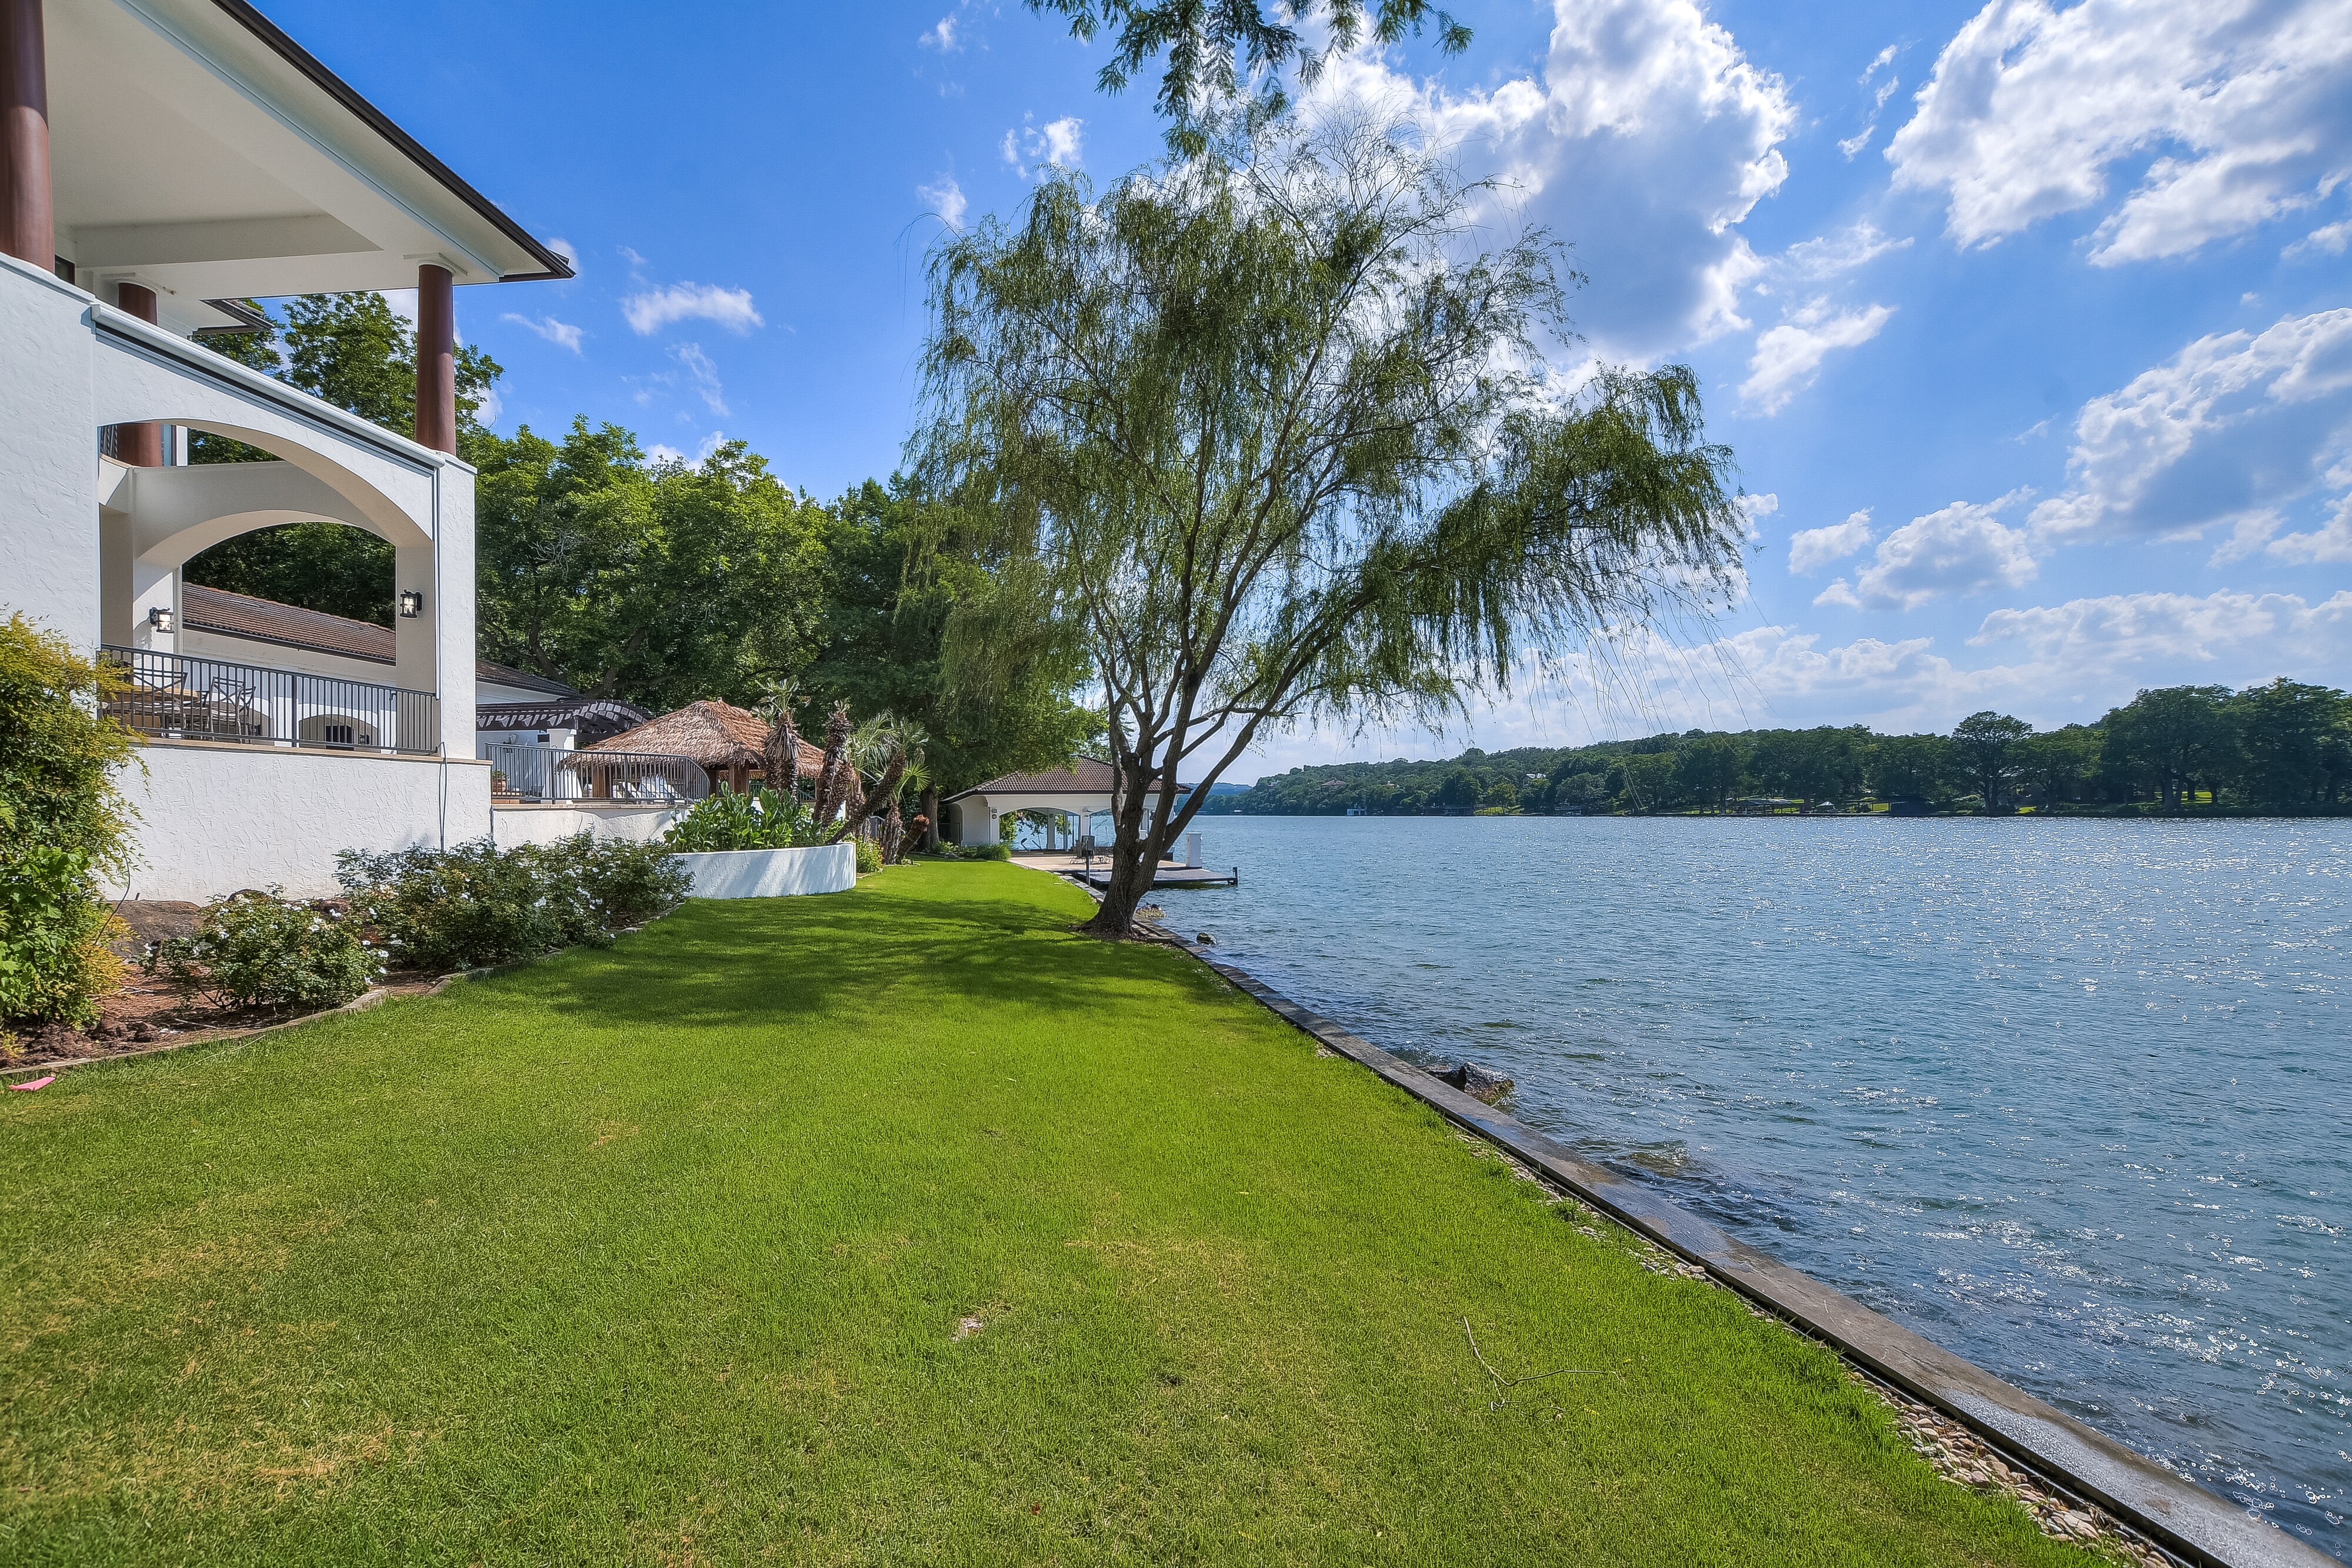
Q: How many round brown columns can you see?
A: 3